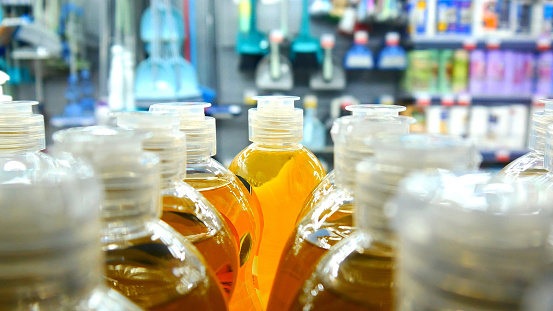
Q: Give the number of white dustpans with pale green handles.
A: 2